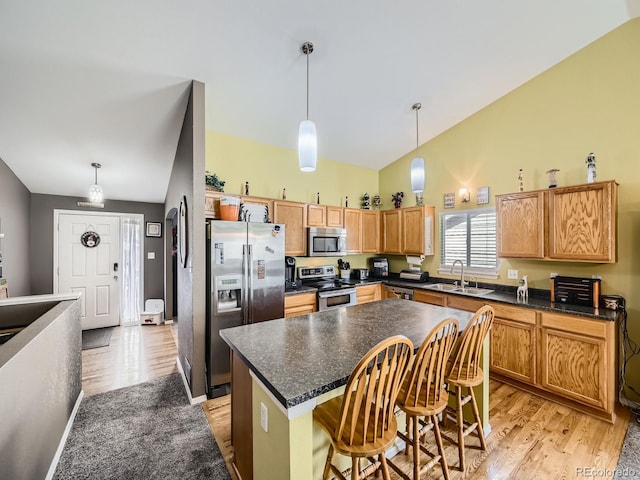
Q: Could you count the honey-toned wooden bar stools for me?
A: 3